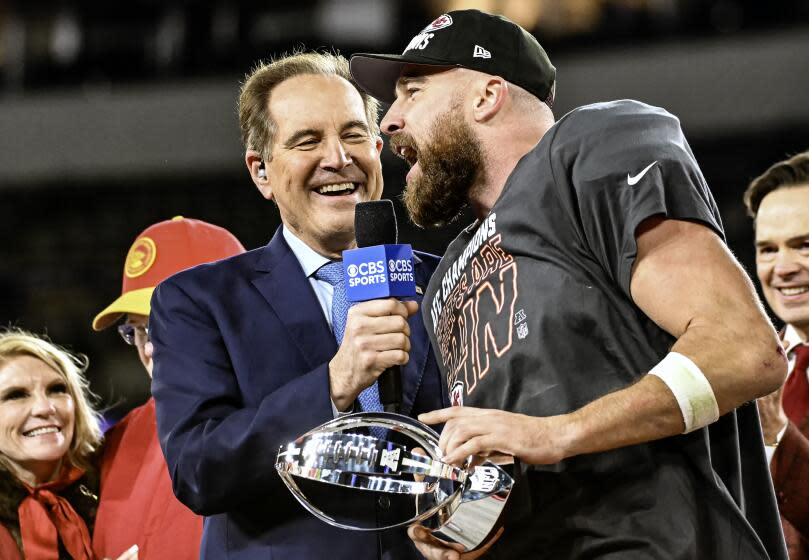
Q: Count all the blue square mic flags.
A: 1